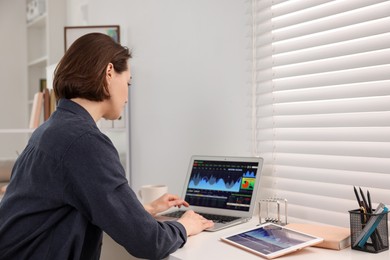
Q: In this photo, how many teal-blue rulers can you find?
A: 1